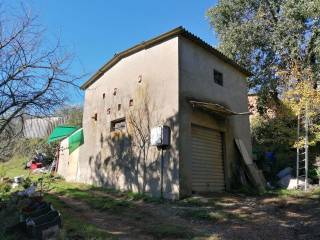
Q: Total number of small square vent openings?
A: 7